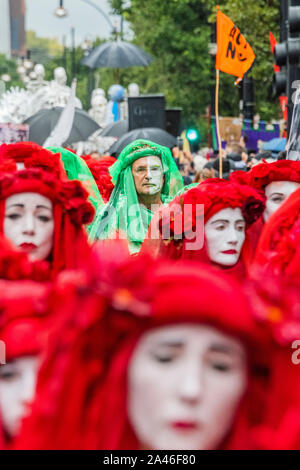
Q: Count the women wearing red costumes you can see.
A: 5